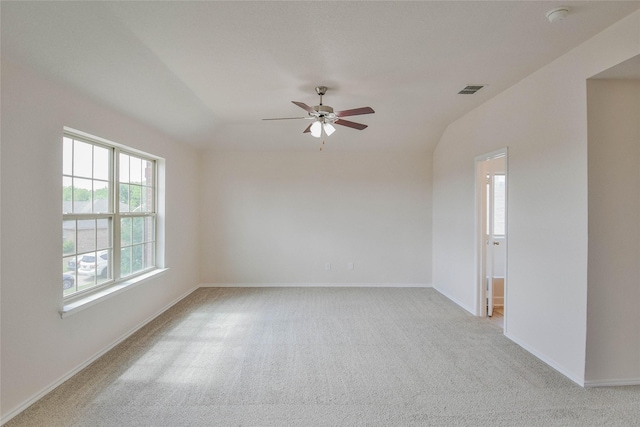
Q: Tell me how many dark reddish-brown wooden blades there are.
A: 5